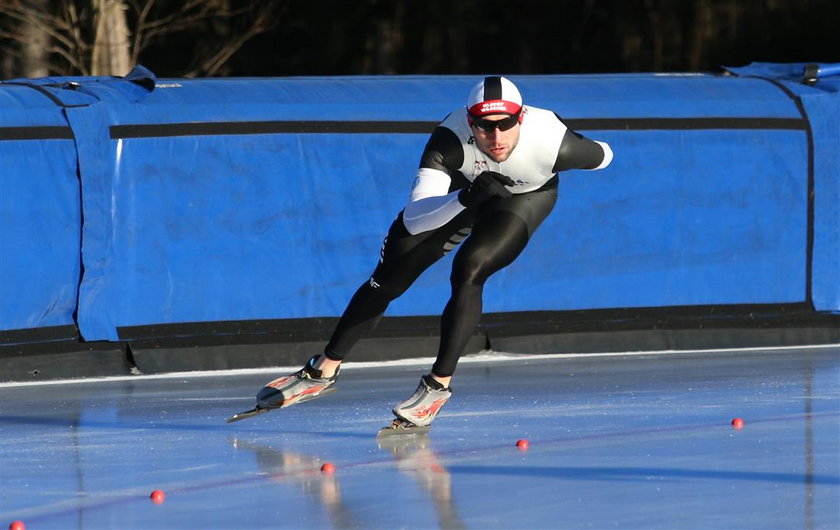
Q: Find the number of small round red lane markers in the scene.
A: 5